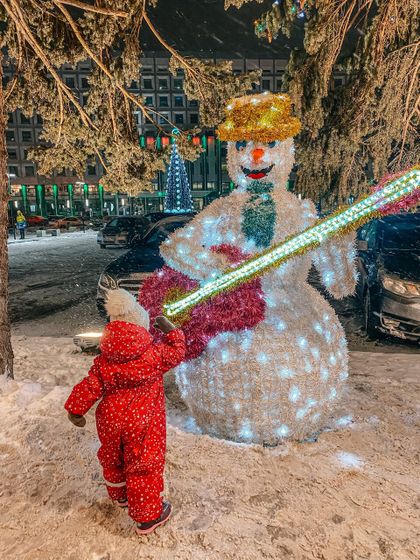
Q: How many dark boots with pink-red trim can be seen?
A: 2